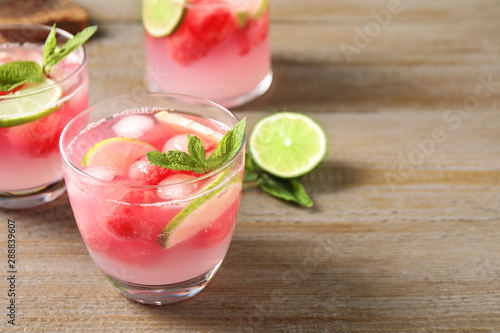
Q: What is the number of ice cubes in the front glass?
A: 4